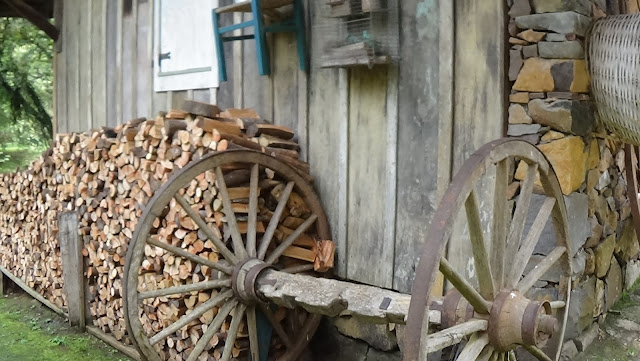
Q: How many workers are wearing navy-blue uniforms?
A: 0